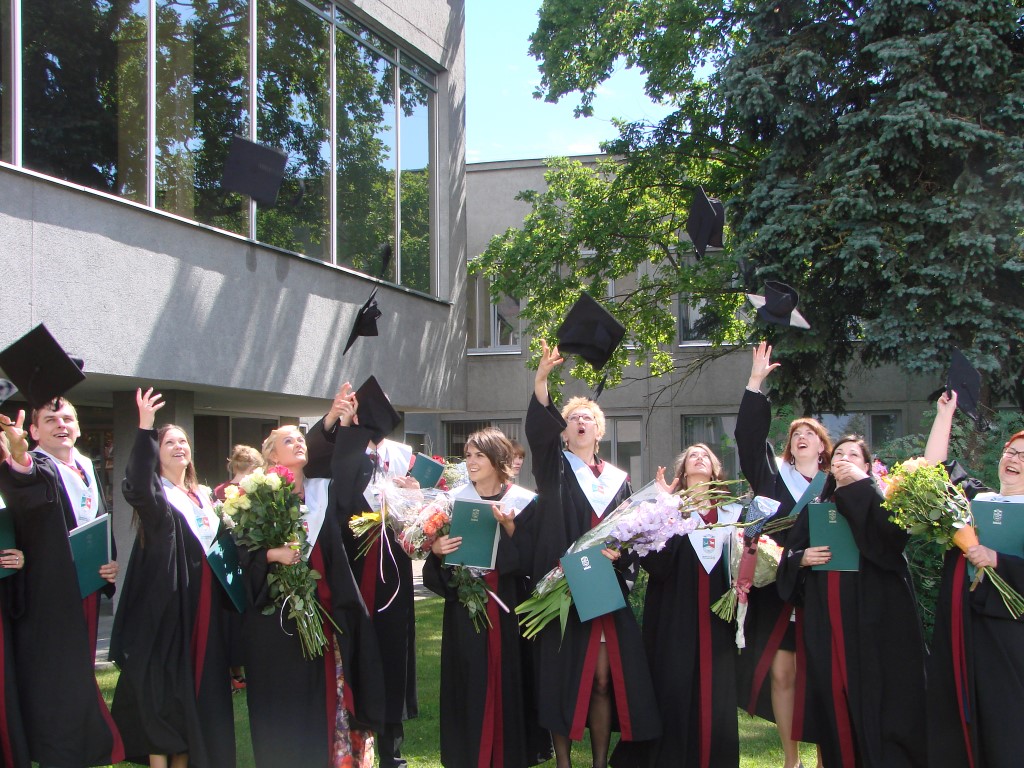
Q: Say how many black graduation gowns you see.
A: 11